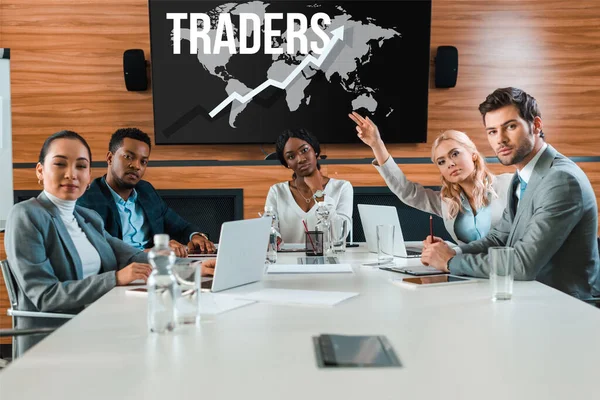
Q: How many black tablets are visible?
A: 1